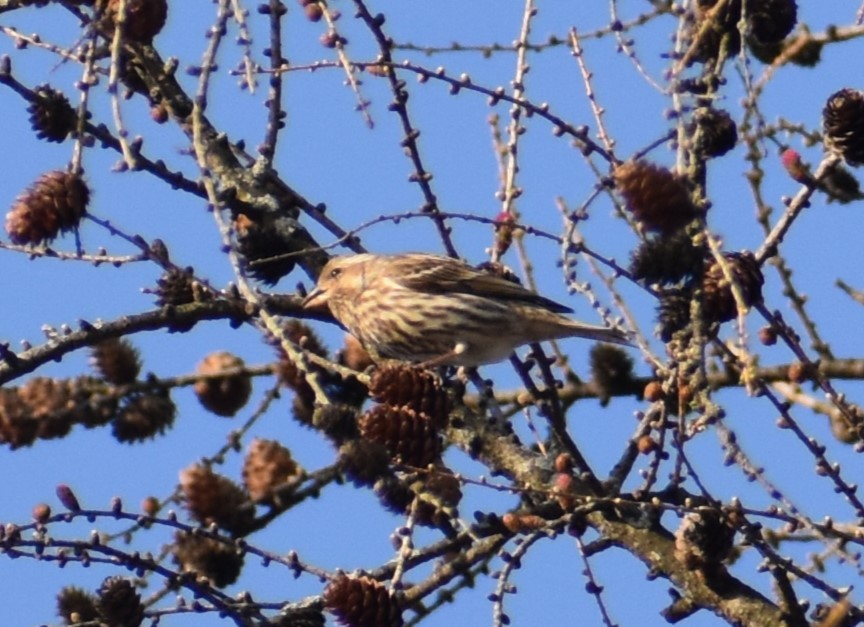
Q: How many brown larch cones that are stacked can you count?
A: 2